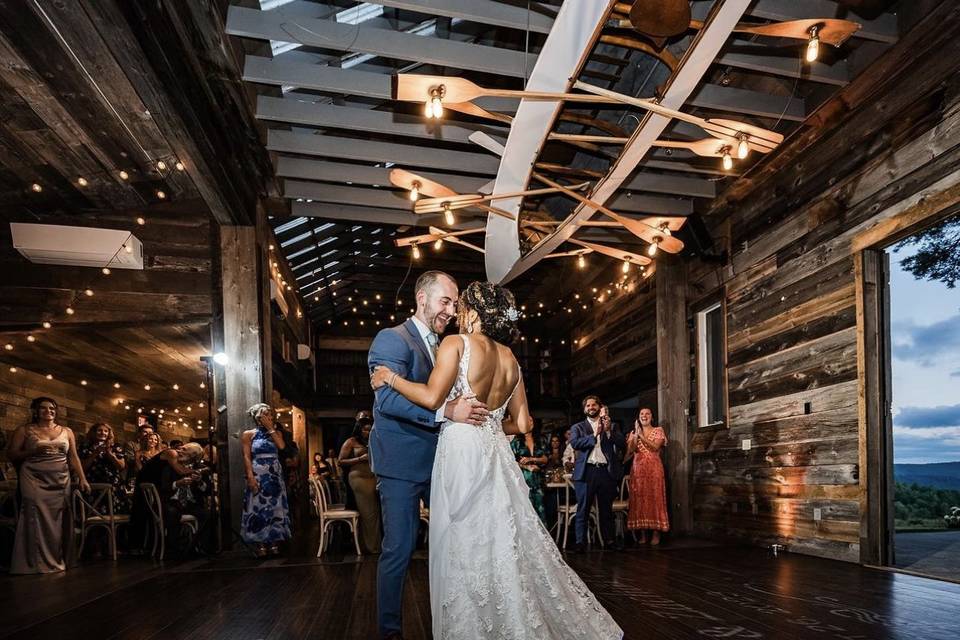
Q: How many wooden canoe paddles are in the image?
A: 13